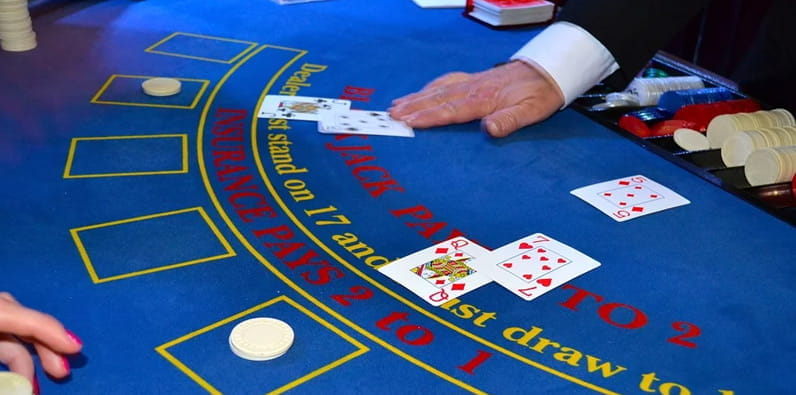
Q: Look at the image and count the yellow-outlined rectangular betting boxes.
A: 5